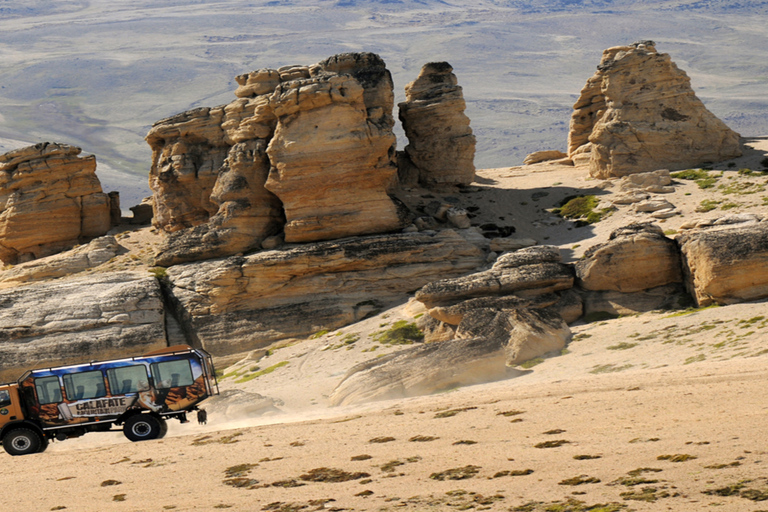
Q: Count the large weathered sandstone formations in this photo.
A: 4